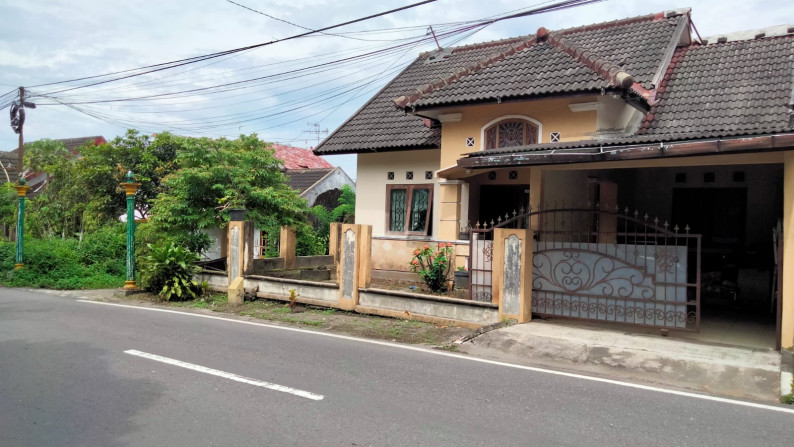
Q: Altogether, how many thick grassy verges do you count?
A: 1